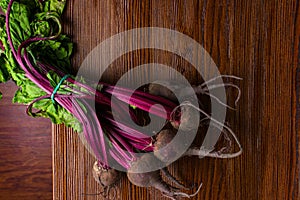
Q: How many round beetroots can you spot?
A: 5